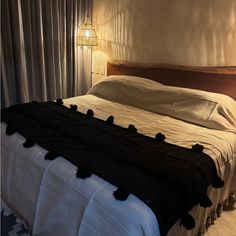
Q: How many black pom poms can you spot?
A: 15